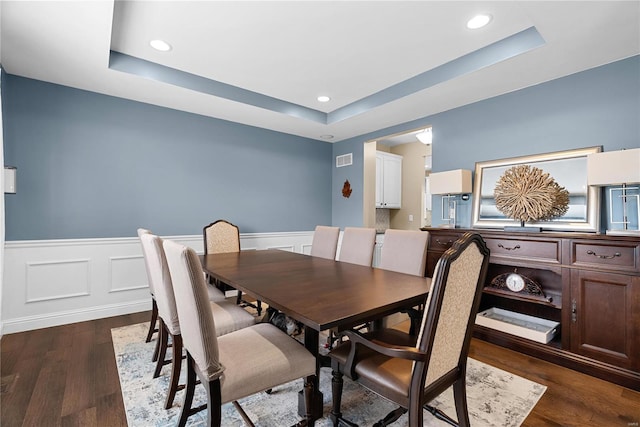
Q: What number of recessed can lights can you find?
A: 3